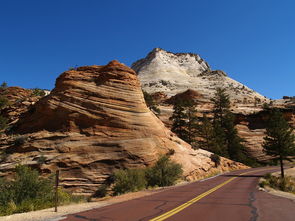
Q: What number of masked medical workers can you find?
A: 0